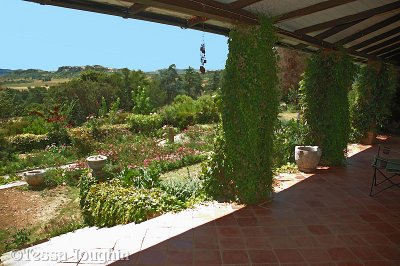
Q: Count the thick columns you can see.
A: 3